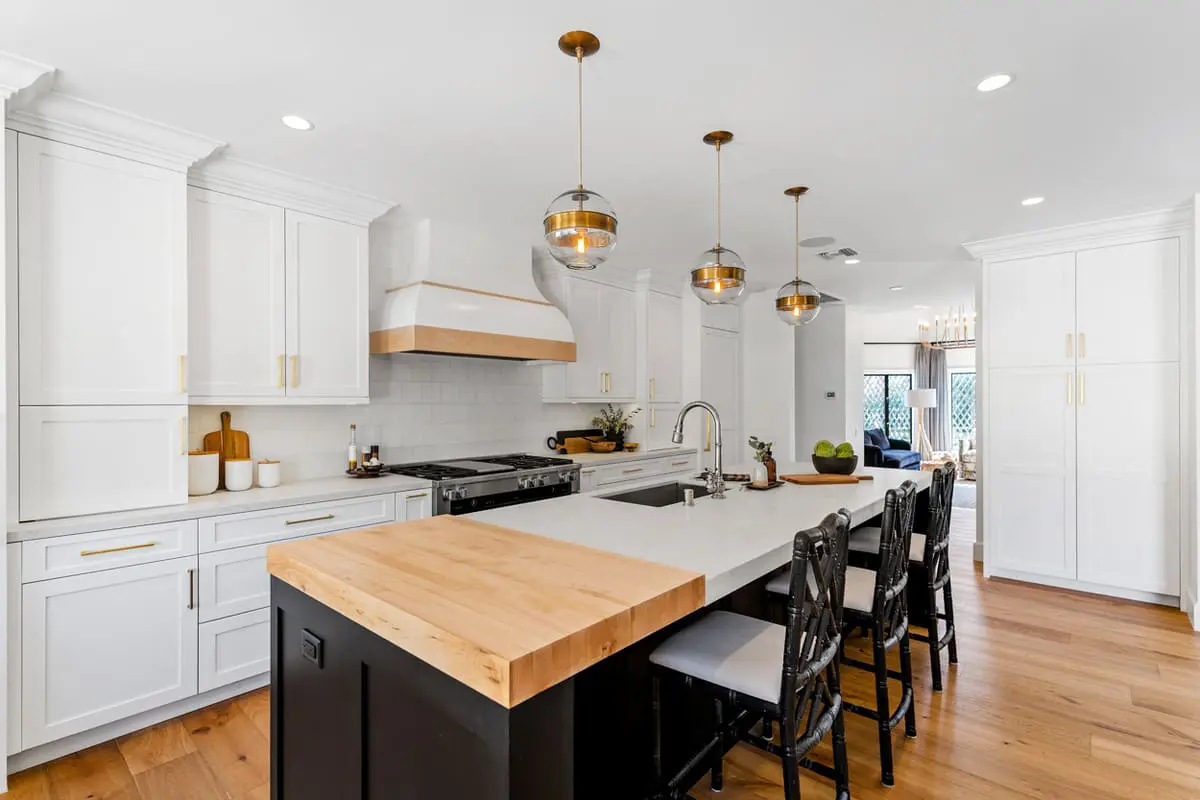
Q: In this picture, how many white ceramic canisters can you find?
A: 3